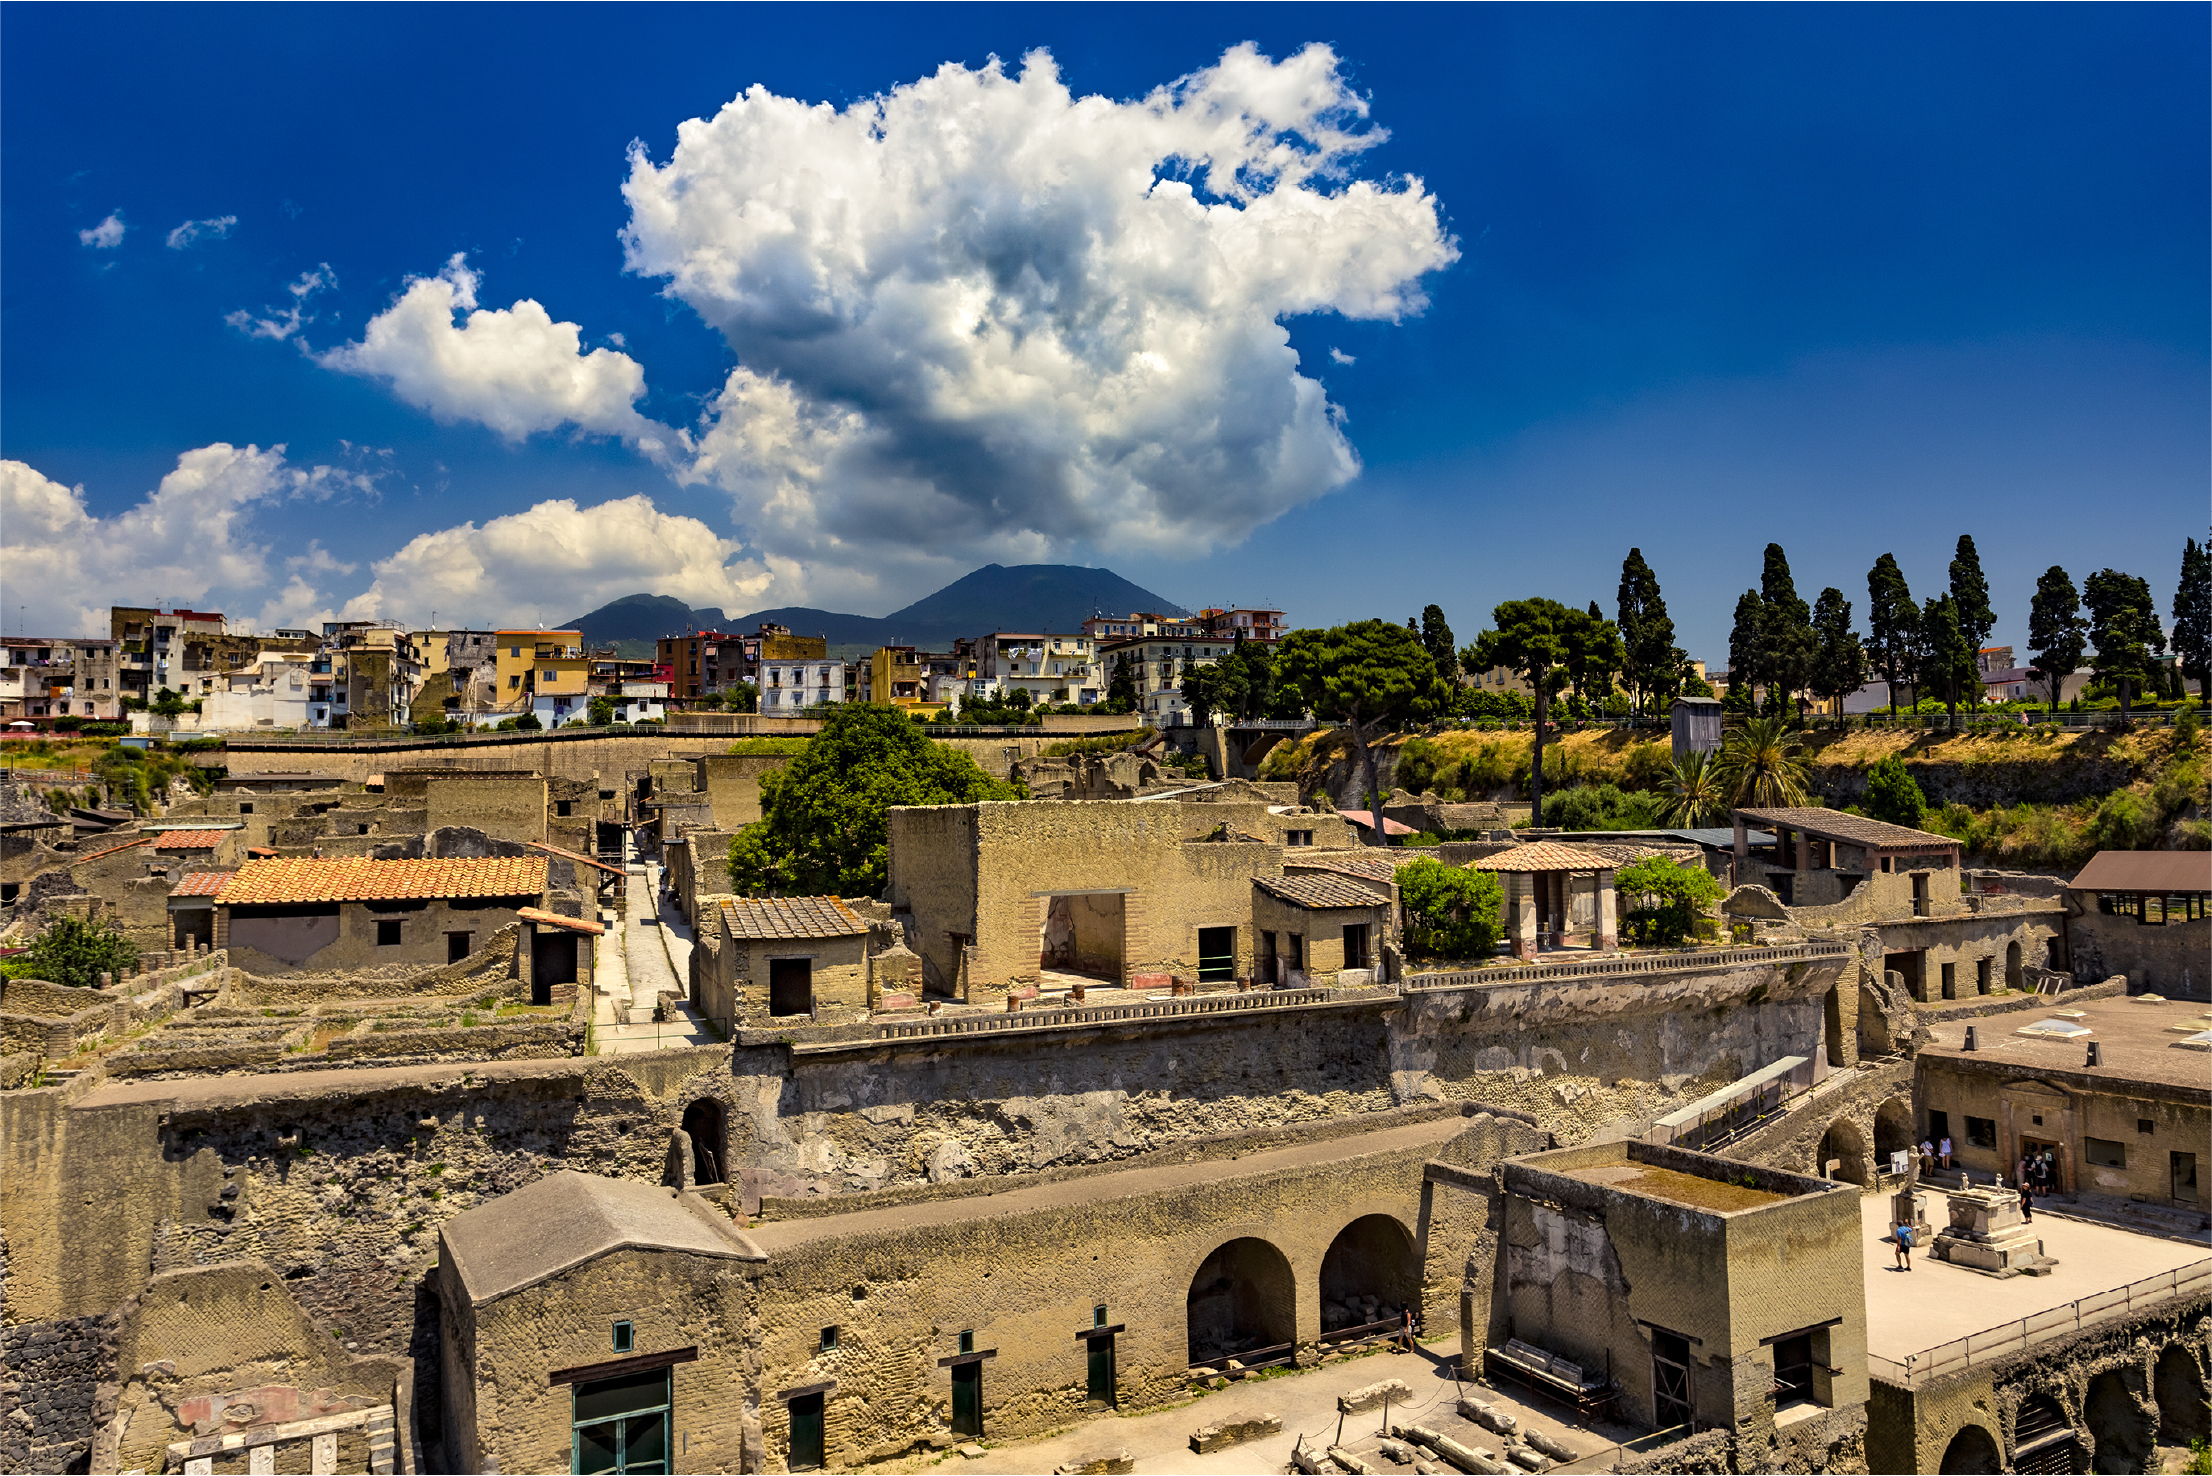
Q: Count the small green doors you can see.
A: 3